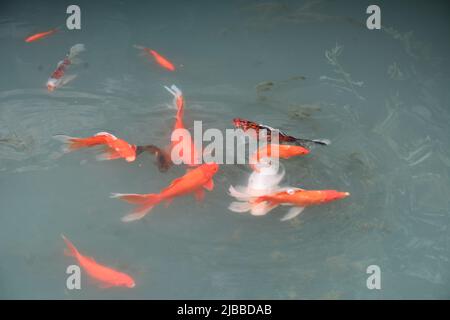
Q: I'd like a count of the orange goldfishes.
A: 8